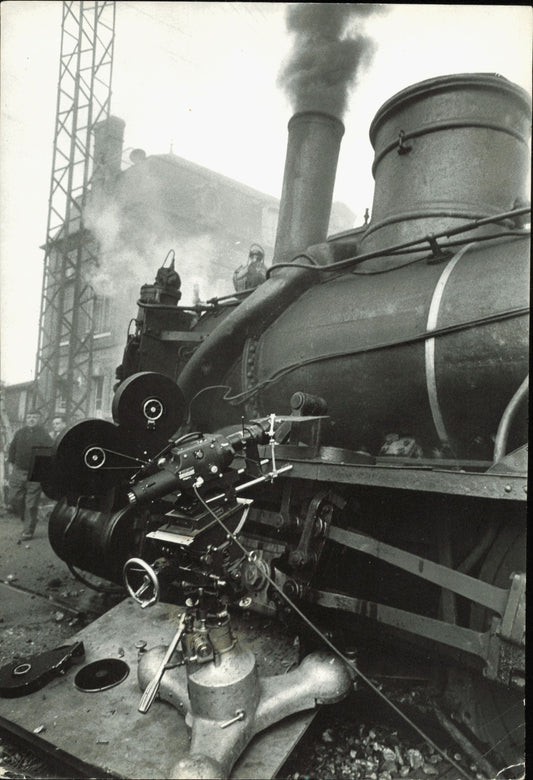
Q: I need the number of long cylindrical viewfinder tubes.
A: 1